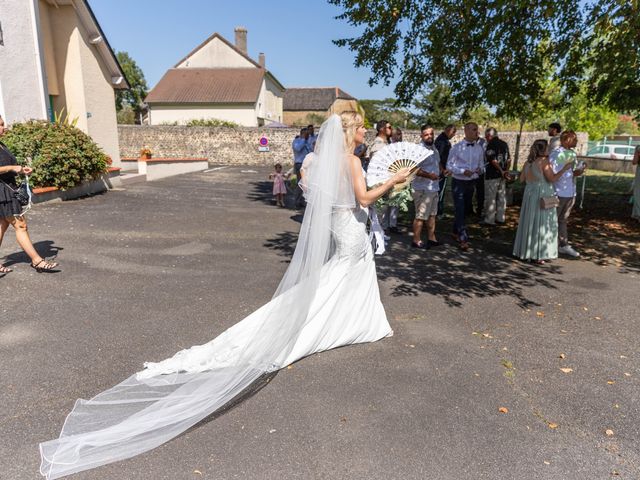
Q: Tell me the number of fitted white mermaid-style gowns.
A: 1